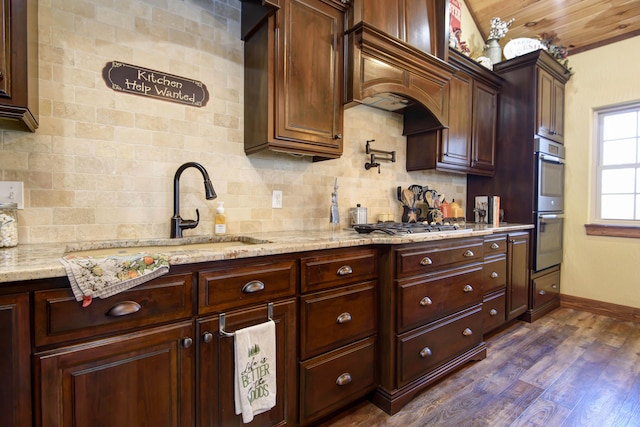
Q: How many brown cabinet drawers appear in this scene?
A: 12